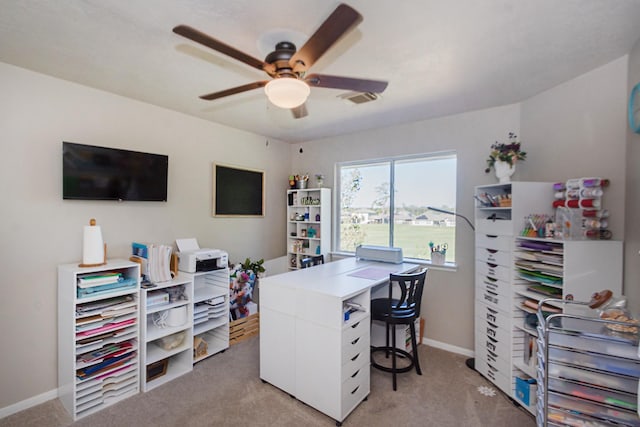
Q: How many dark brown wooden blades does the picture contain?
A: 5